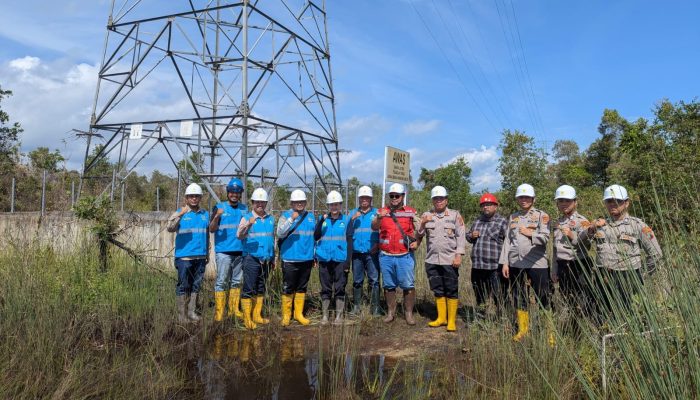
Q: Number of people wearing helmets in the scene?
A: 12